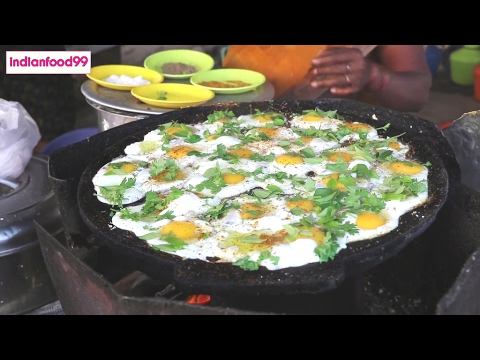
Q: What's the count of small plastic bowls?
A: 4